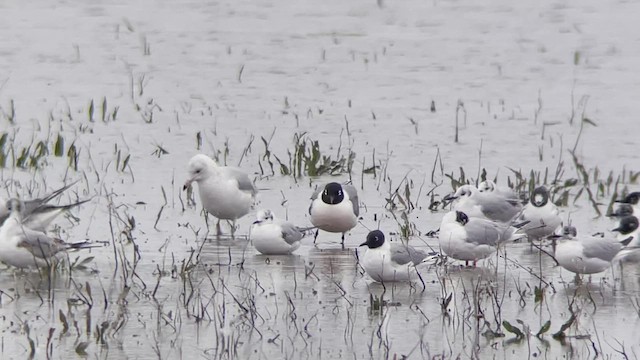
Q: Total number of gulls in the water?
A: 14